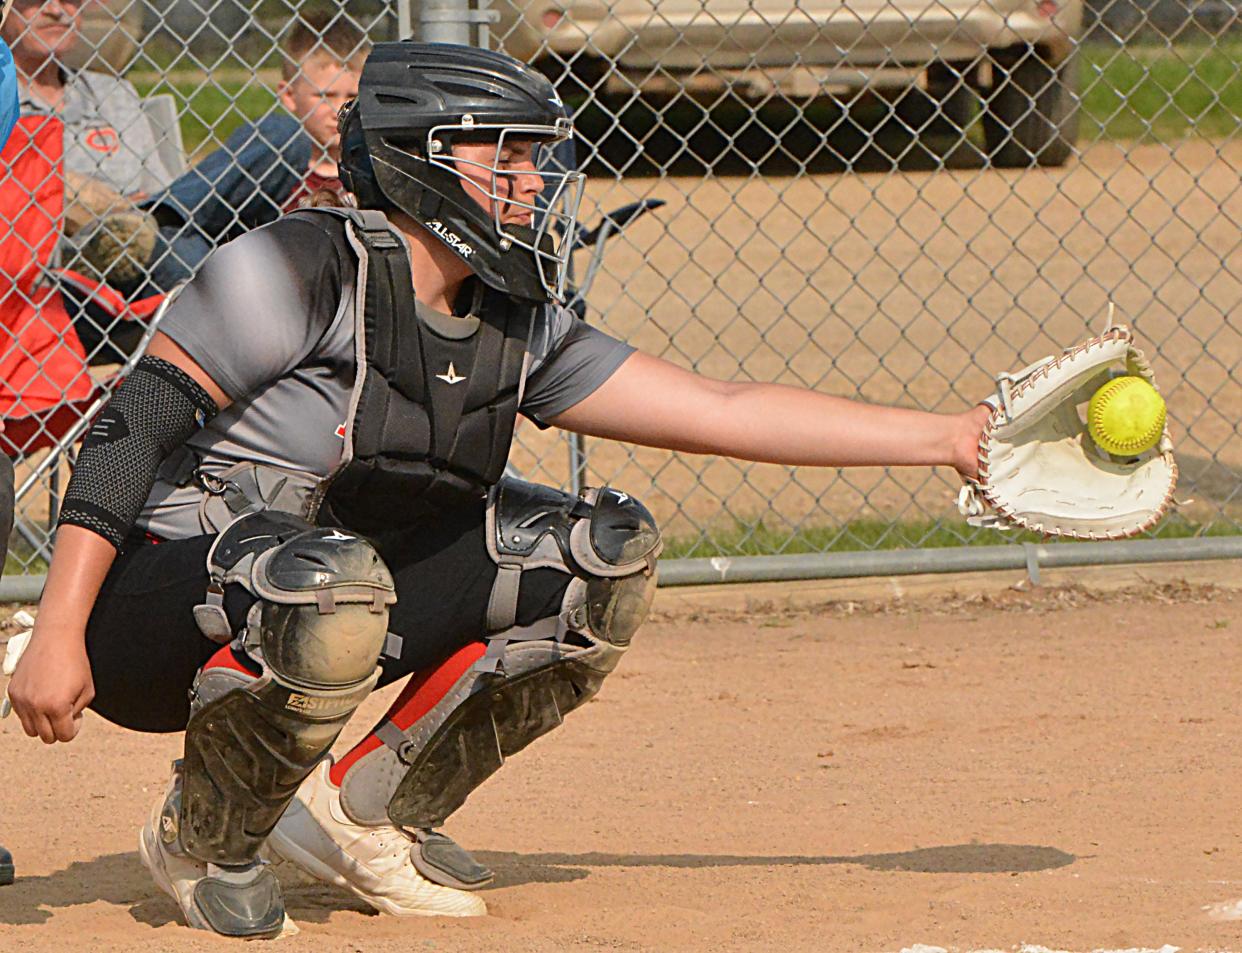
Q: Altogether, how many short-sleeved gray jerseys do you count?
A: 1